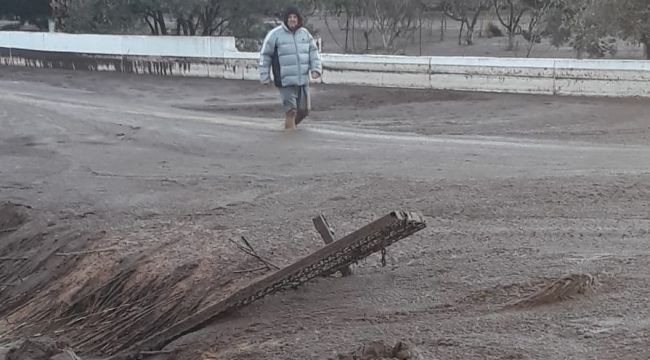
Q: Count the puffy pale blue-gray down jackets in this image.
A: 1